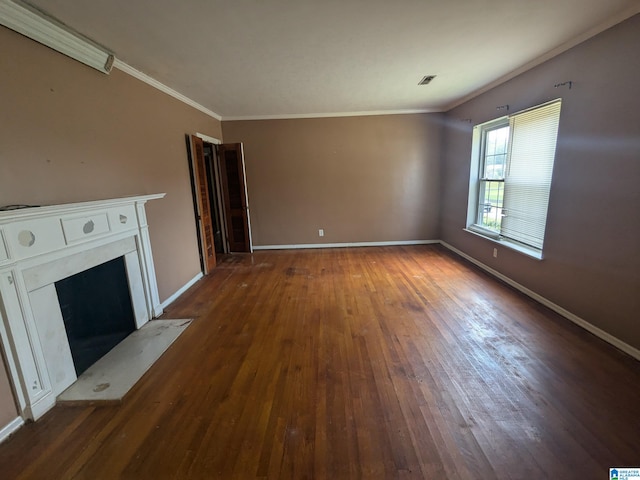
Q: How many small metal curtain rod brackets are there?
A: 3